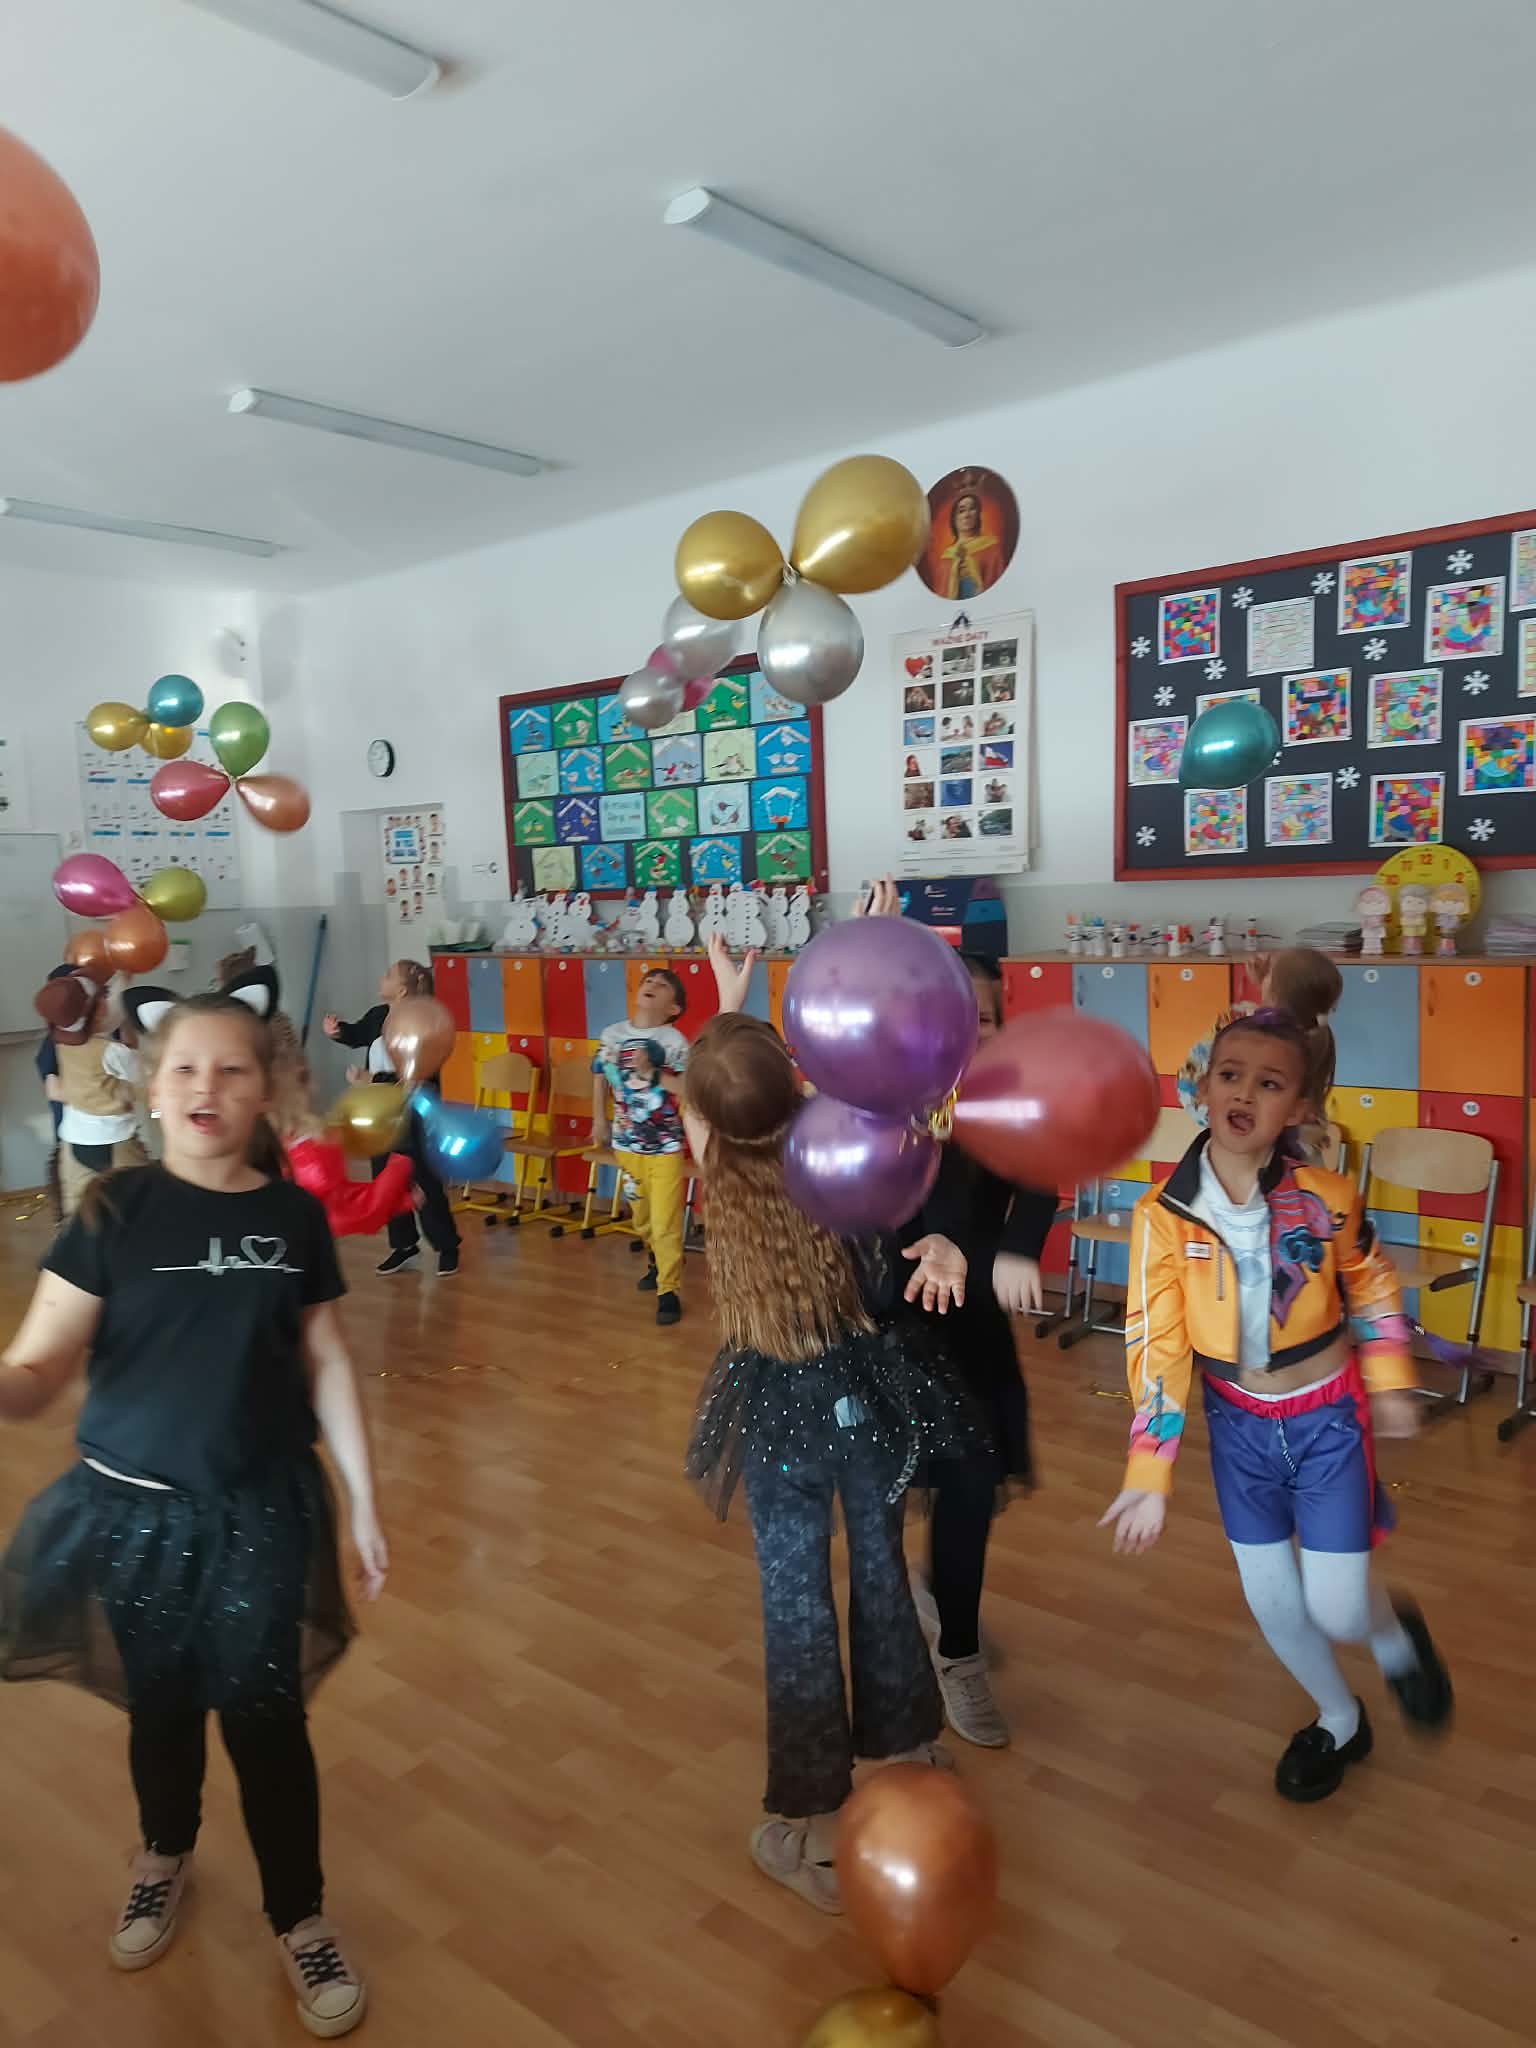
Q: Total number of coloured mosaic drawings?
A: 14